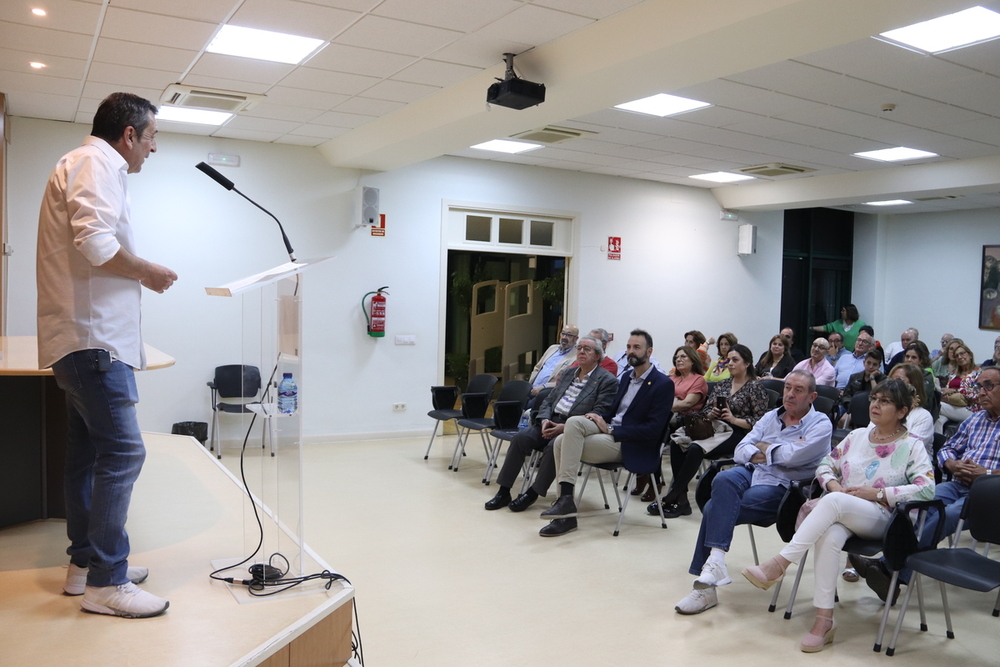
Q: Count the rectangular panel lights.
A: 8